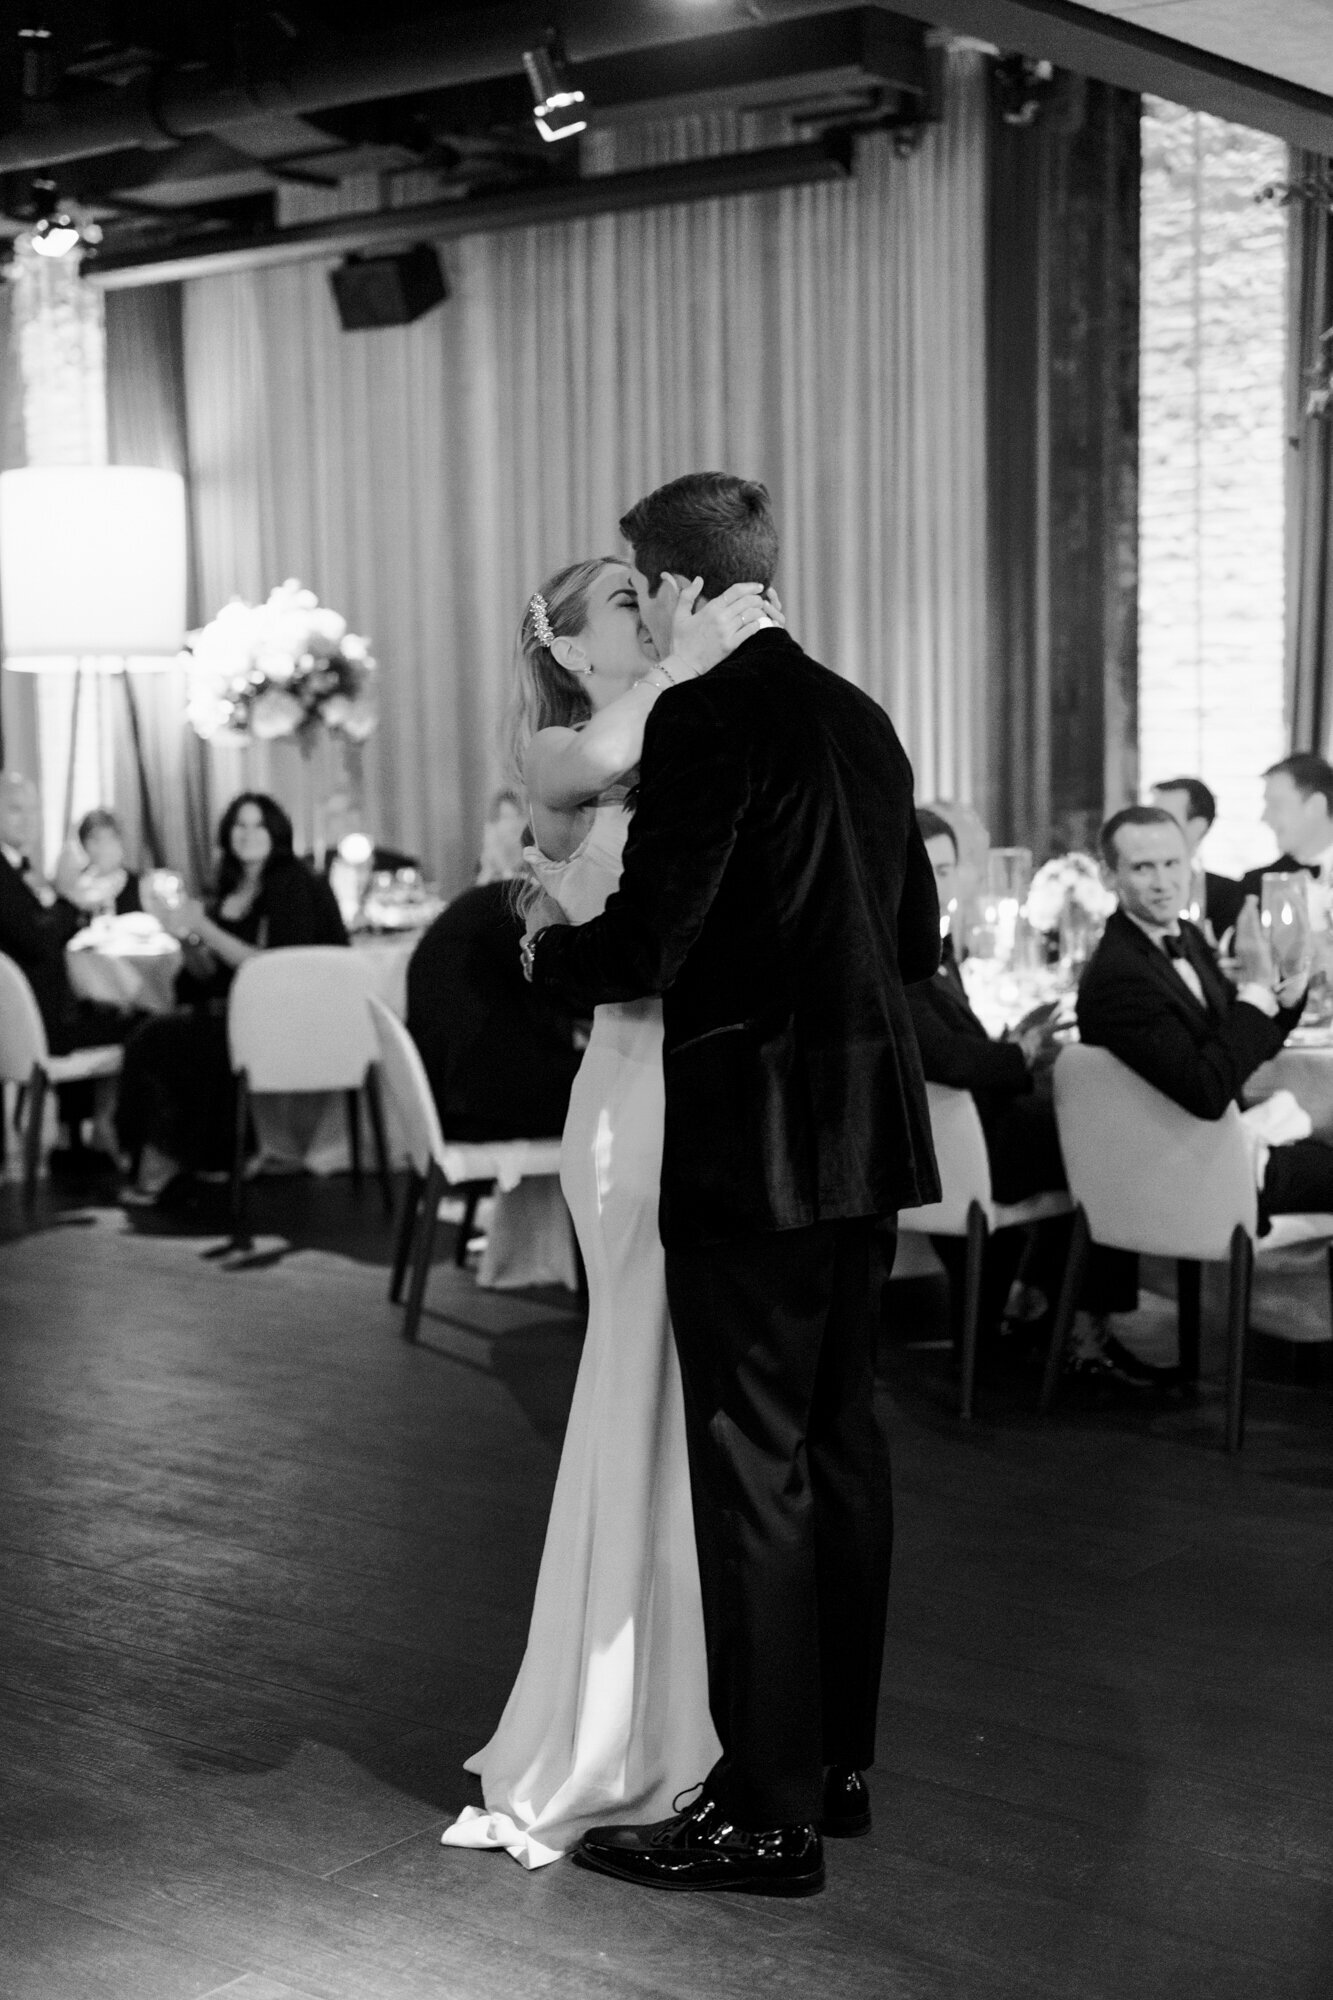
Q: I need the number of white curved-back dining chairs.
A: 5